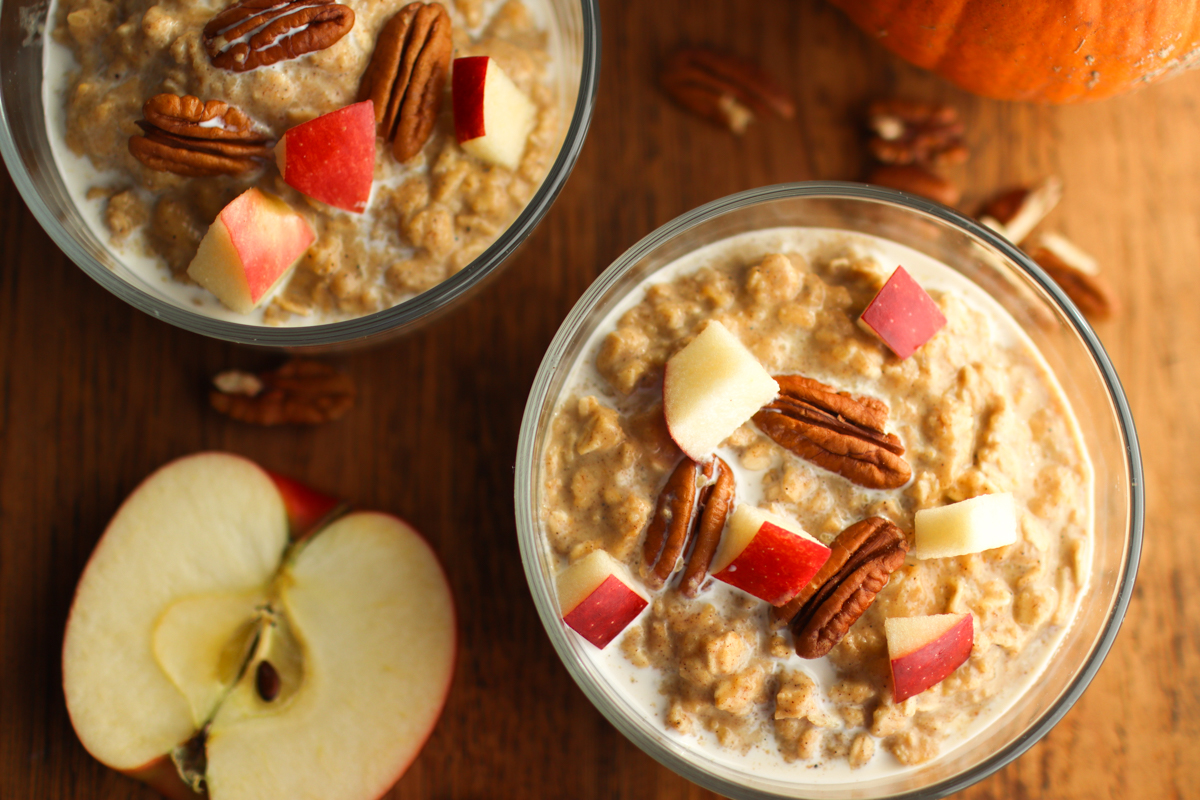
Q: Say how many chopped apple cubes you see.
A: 9